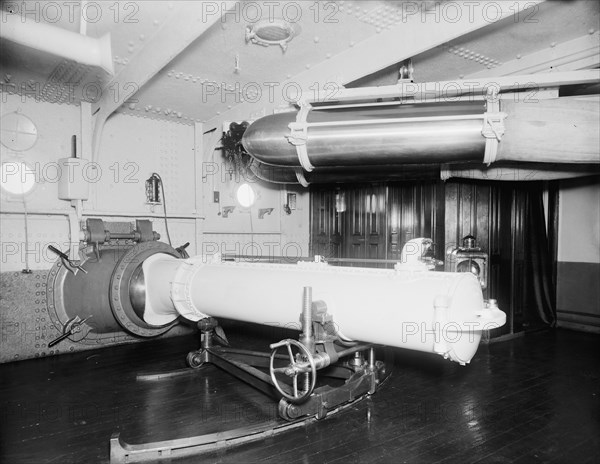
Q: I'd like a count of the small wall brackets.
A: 2